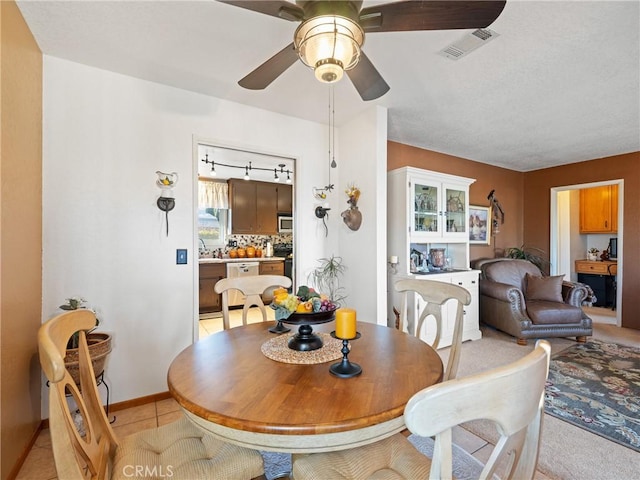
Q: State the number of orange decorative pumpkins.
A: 4